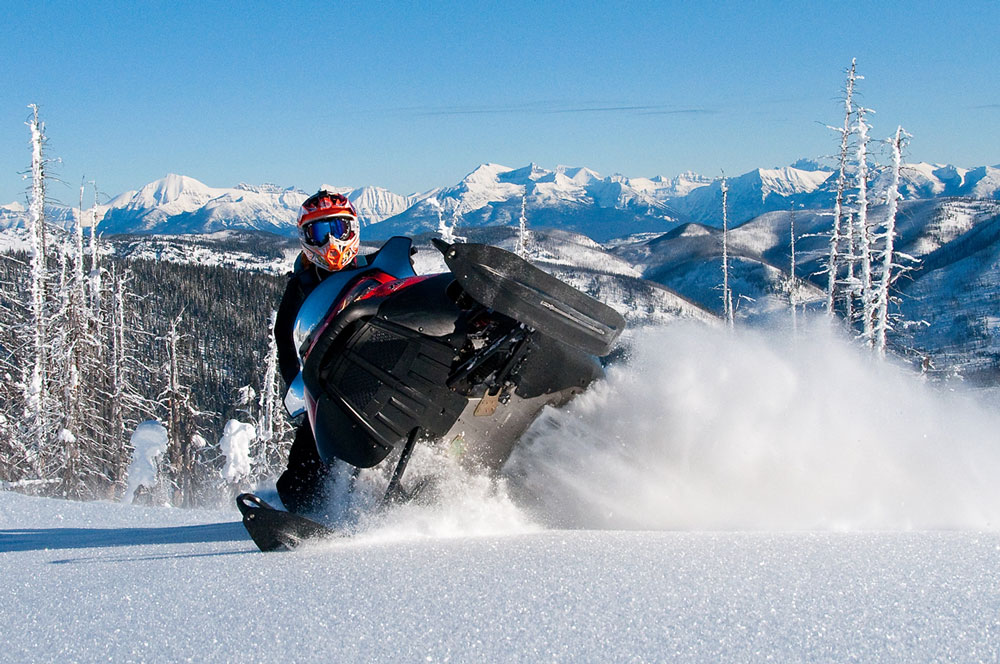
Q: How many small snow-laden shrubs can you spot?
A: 2